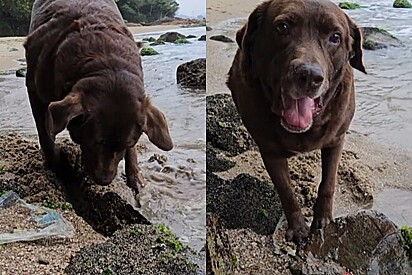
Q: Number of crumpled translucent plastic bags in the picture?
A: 1